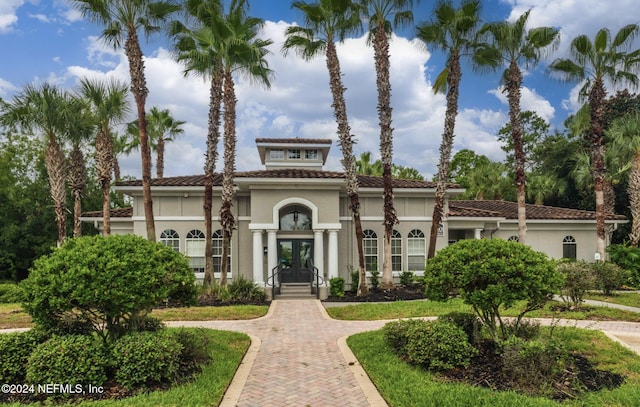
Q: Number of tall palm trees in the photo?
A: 8